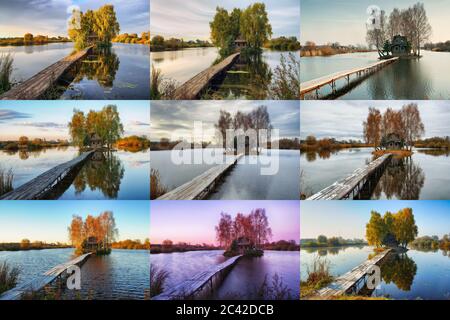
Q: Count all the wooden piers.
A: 9